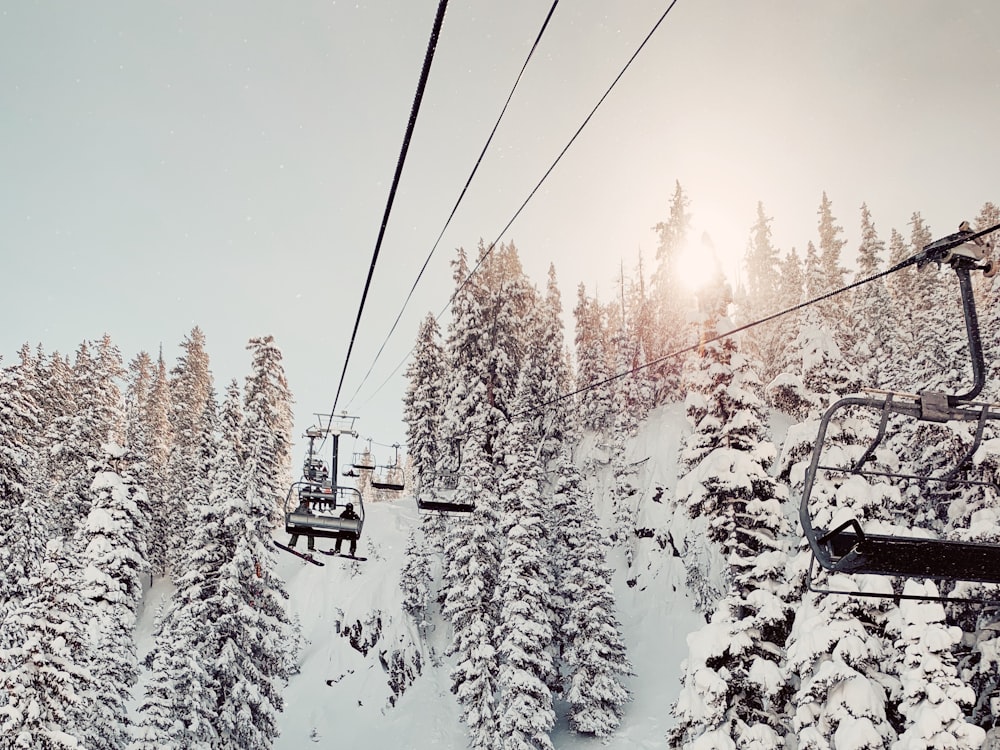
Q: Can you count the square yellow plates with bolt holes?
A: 0